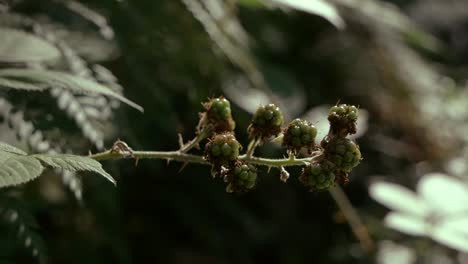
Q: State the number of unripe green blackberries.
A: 8